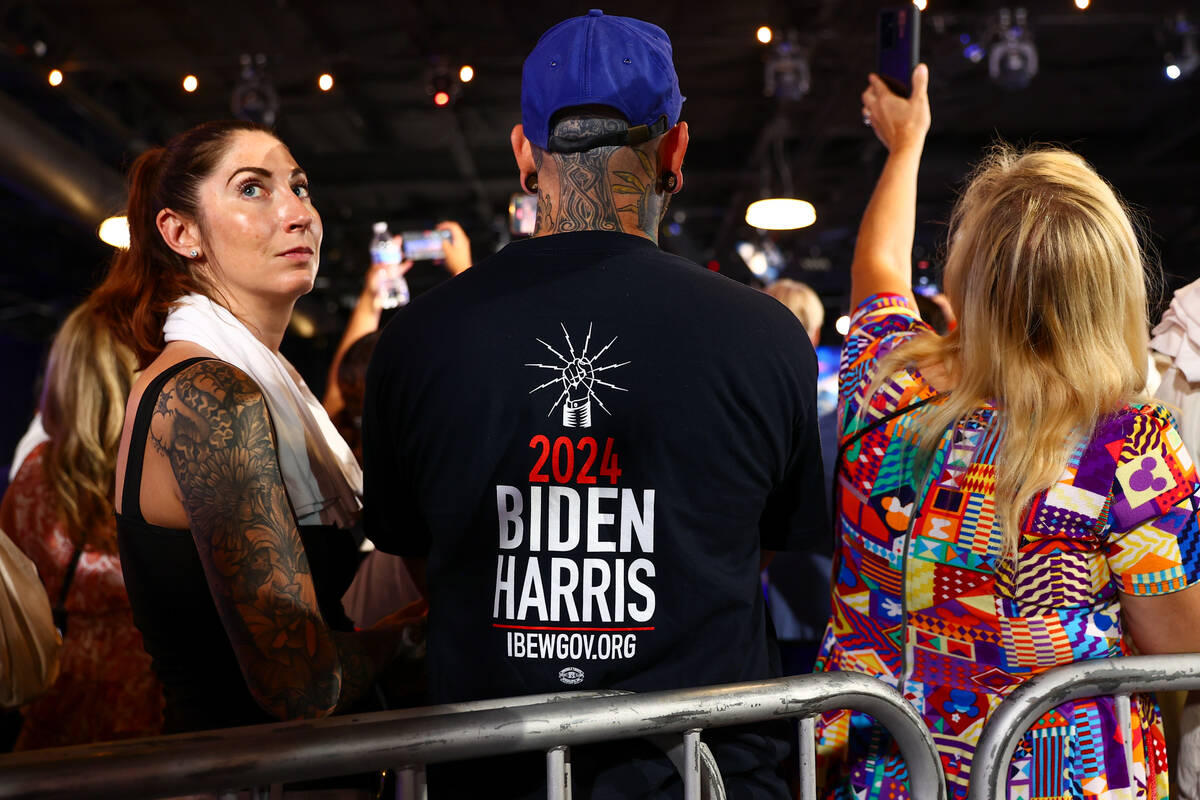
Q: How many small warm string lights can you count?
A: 7